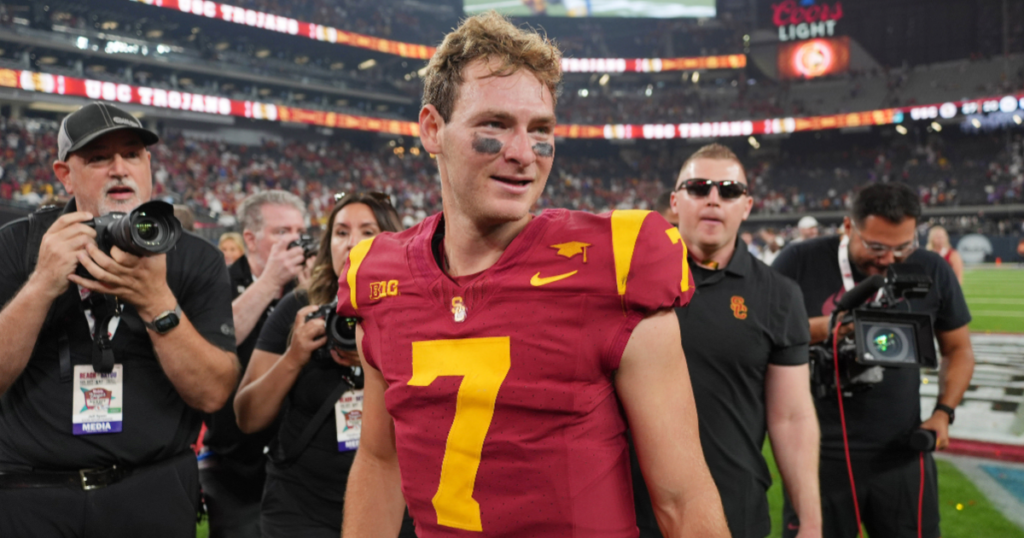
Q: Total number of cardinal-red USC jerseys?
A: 1